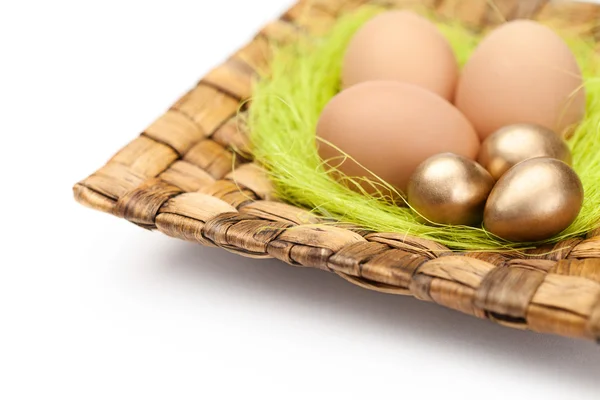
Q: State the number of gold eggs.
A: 3